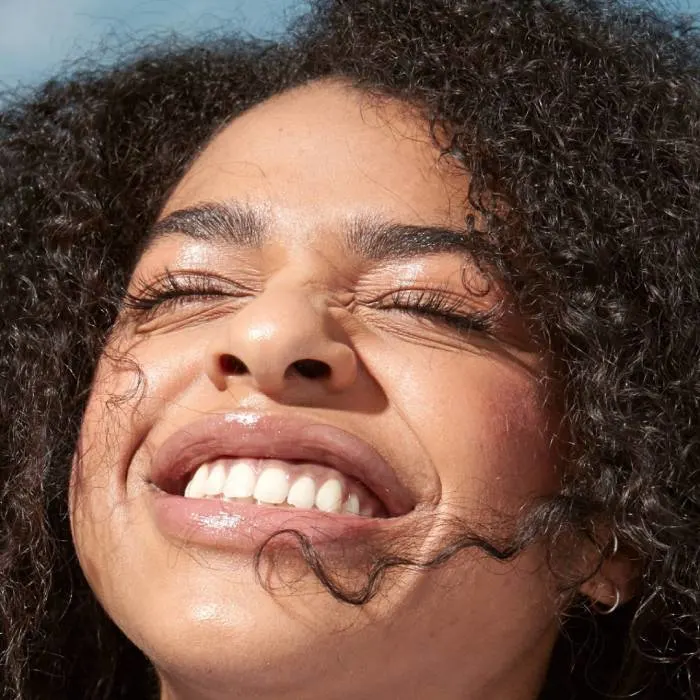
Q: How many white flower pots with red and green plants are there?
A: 0